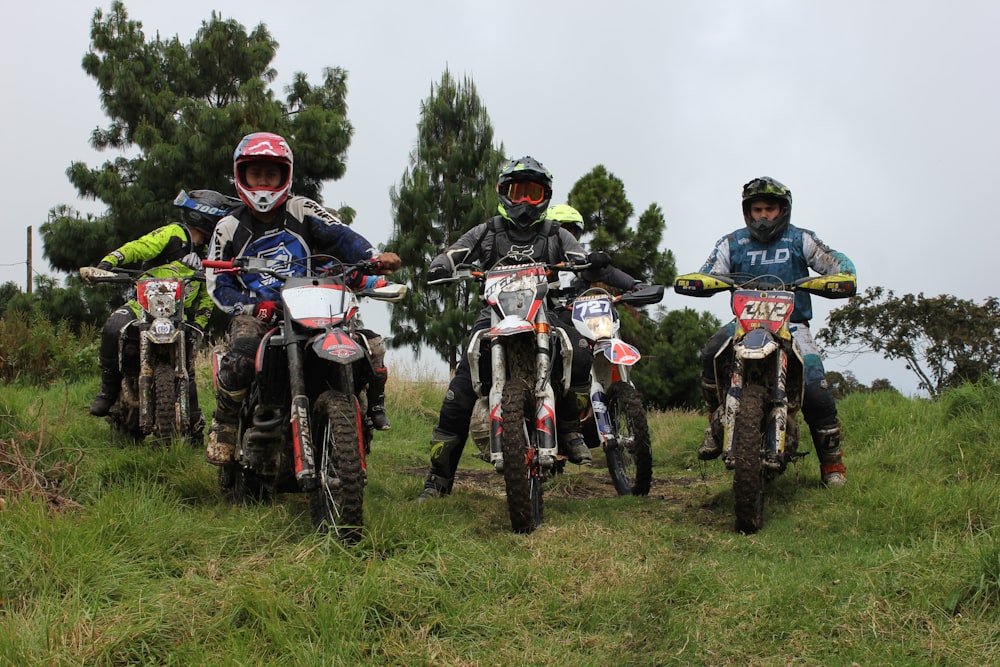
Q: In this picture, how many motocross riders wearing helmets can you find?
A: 5